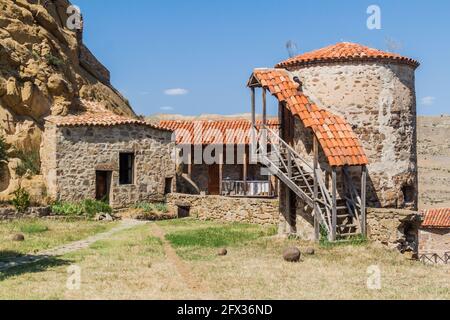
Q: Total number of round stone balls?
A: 4